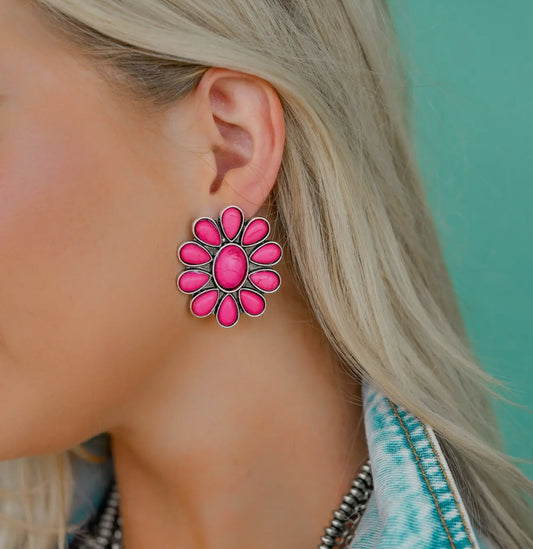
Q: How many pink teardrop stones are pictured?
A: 10